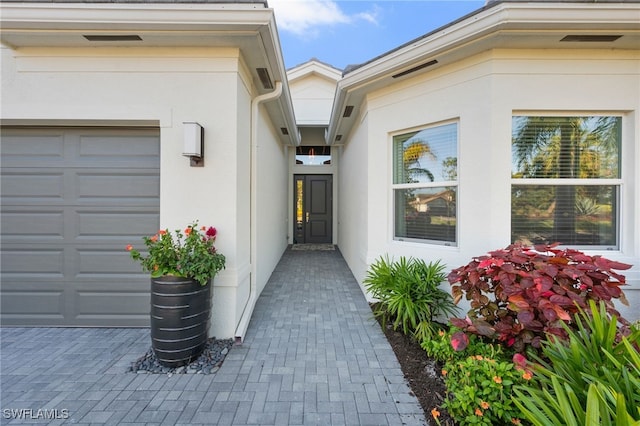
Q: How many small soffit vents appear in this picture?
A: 7